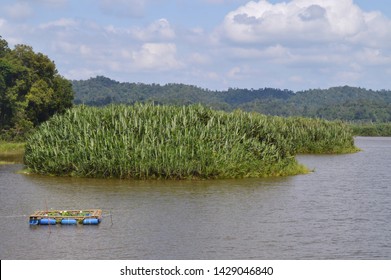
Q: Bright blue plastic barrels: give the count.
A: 4